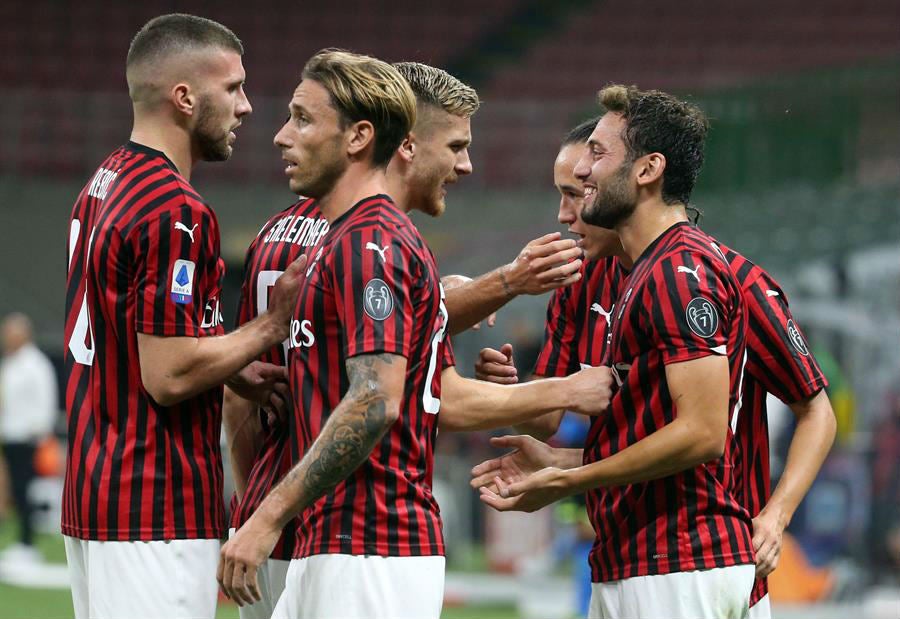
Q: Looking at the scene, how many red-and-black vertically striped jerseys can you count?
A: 5